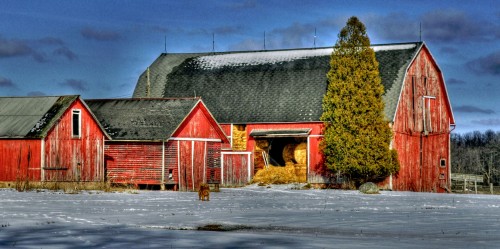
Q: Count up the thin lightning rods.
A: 5